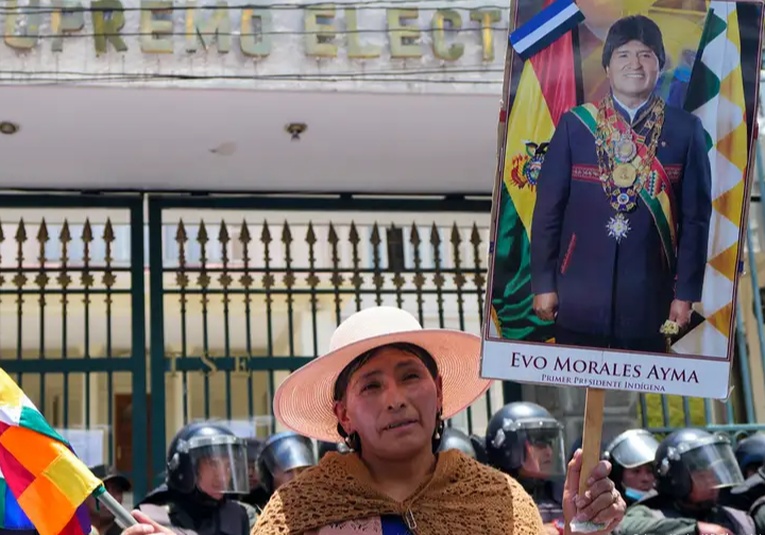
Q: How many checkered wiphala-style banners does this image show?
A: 2